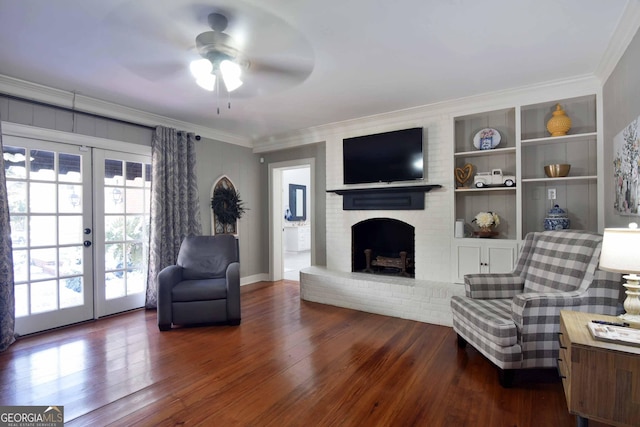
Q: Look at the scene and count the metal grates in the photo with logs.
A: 1